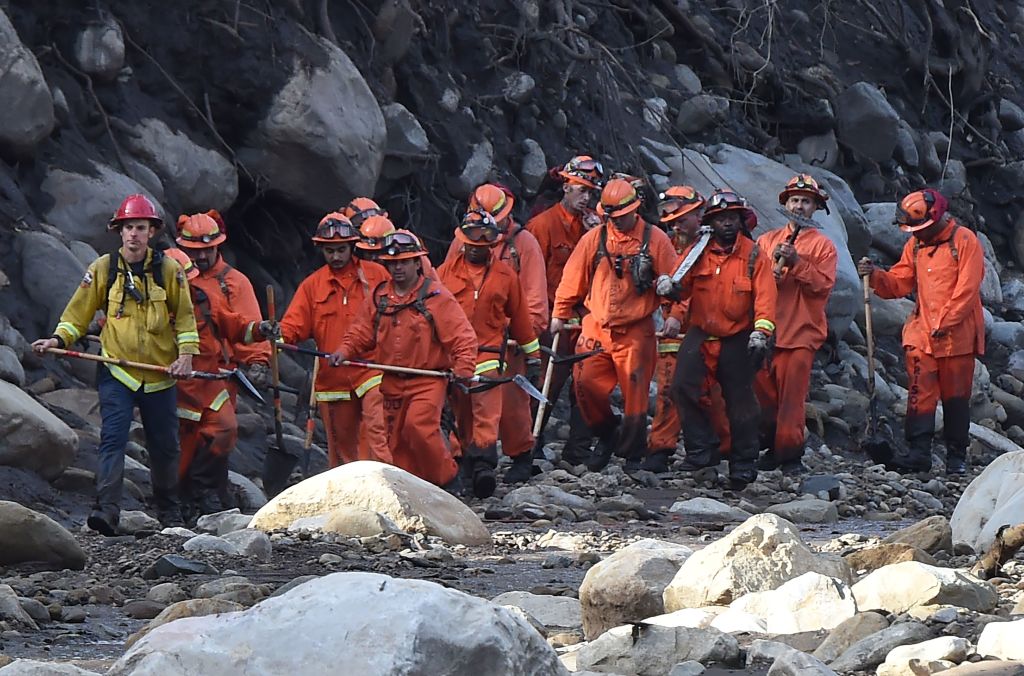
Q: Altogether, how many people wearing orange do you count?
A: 14